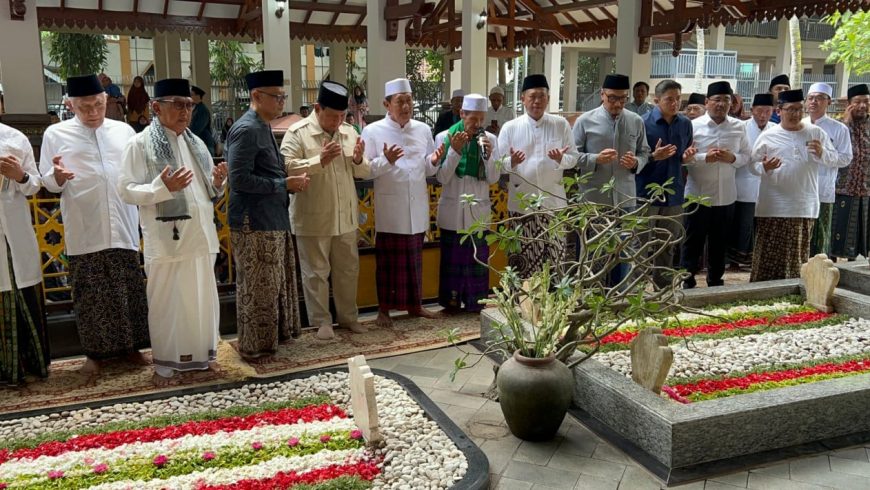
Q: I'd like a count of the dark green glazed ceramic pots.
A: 1